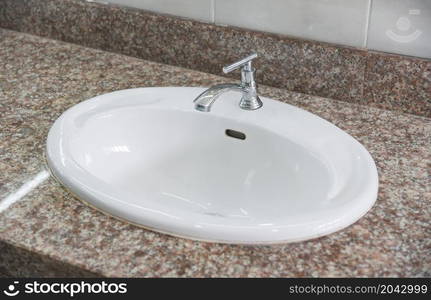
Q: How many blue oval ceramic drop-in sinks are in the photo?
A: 0